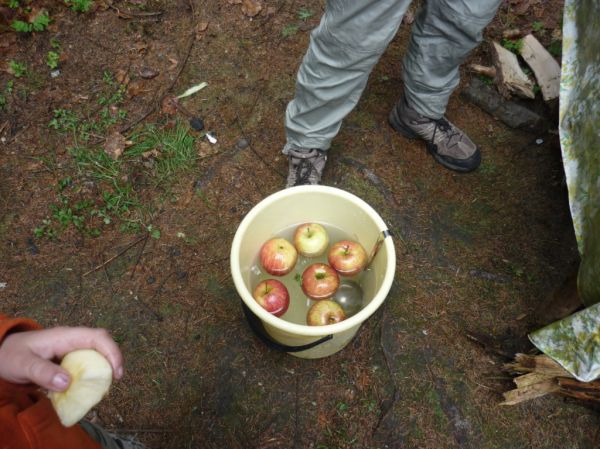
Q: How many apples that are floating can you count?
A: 6